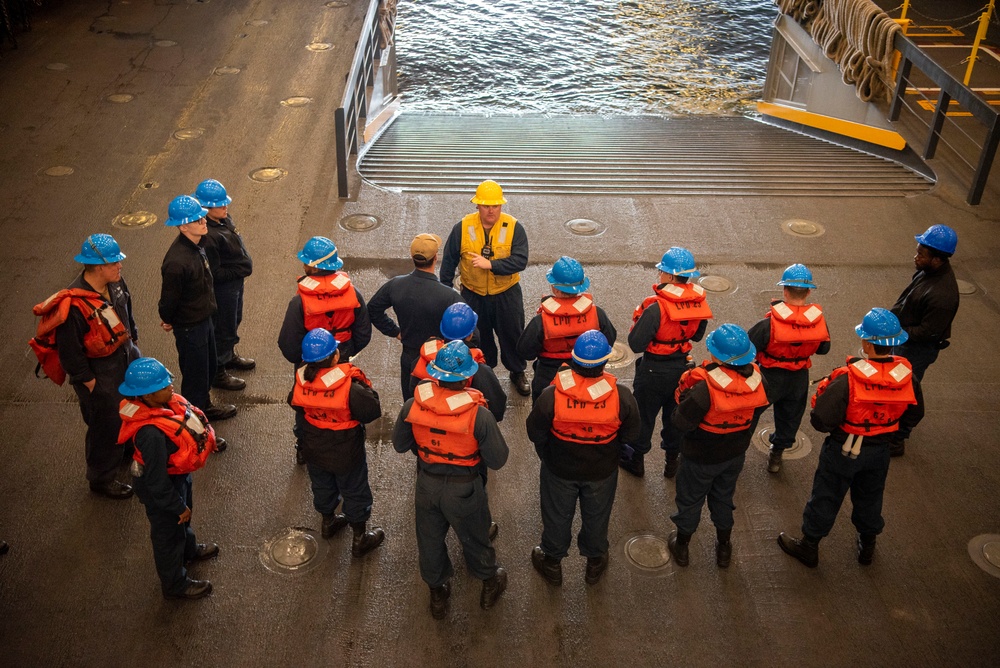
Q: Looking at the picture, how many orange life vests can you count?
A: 12